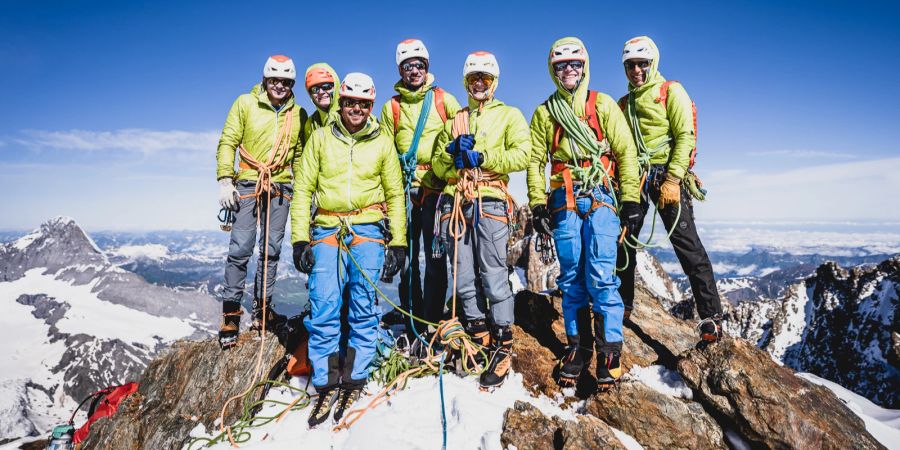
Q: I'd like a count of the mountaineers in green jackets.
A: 7